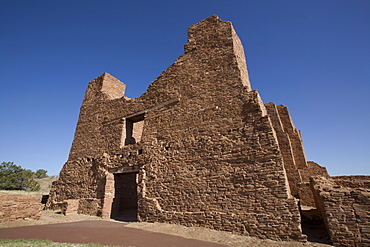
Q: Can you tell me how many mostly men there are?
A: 0